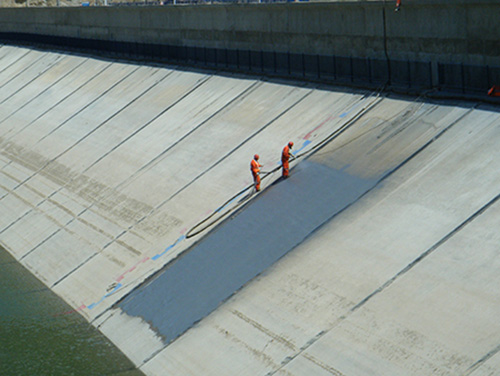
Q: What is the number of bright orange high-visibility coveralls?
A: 2